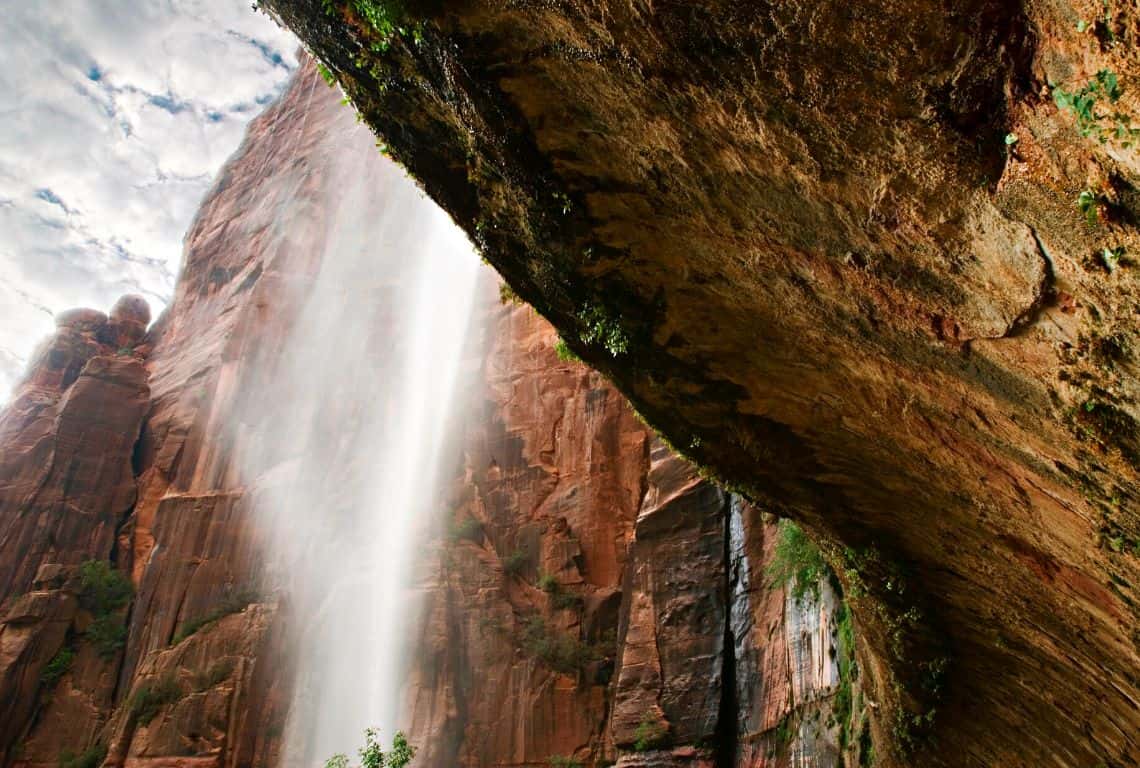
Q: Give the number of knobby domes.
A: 2